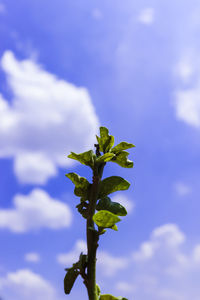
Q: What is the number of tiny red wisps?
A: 0